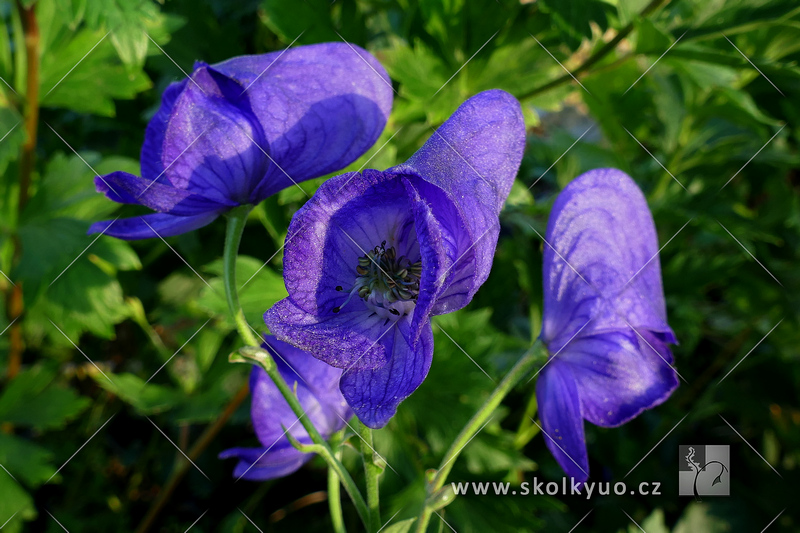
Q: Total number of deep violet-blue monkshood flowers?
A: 4